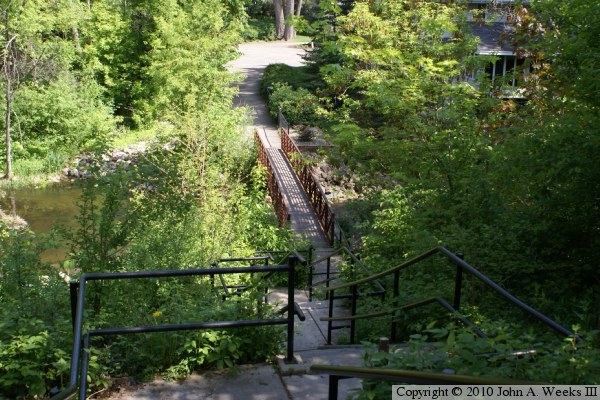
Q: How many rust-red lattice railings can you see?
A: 2